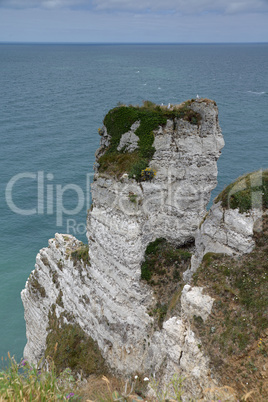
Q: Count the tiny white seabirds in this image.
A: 3